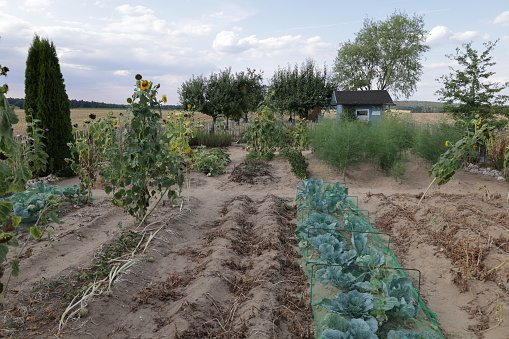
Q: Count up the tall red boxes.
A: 0